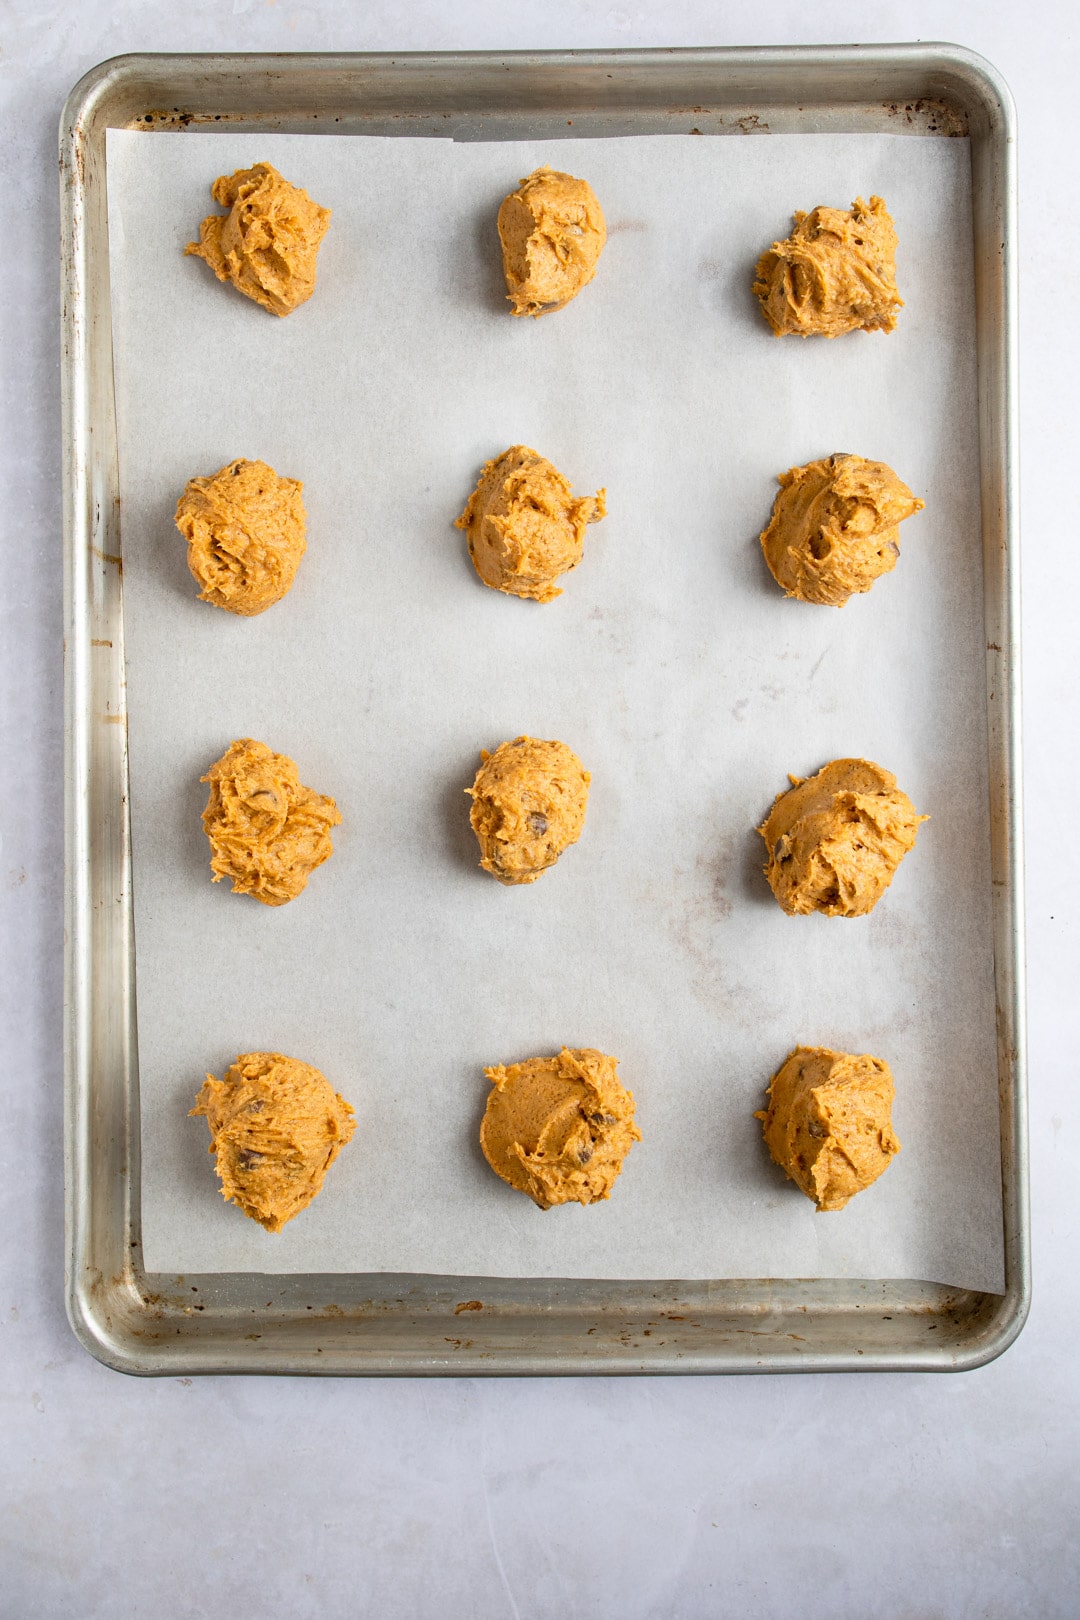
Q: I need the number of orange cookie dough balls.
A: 12